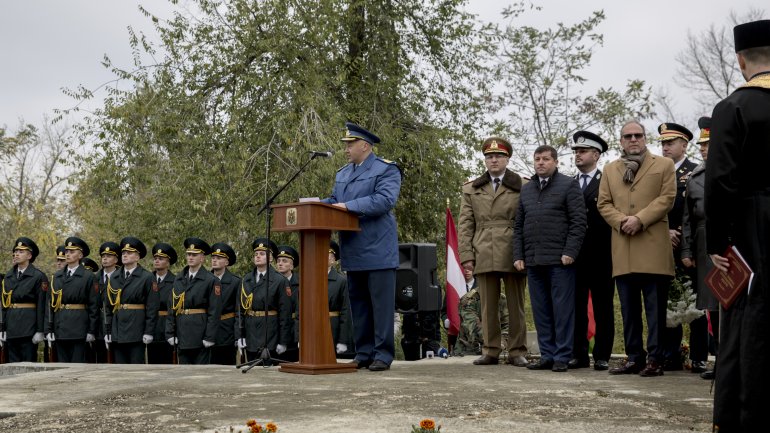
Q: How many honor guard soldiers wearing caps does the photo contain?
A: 12